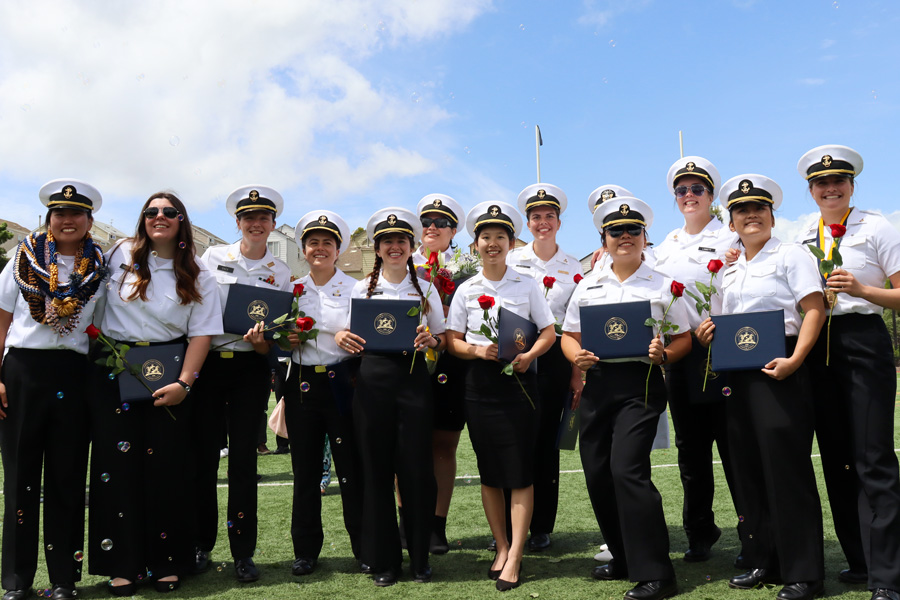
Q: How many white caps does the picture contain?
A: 12